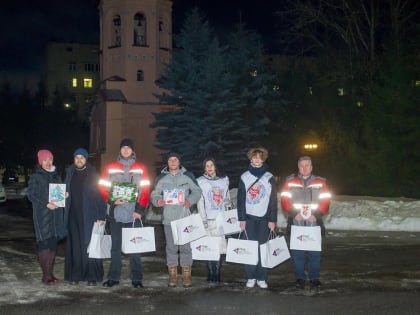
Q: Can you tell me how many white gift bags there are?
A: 8